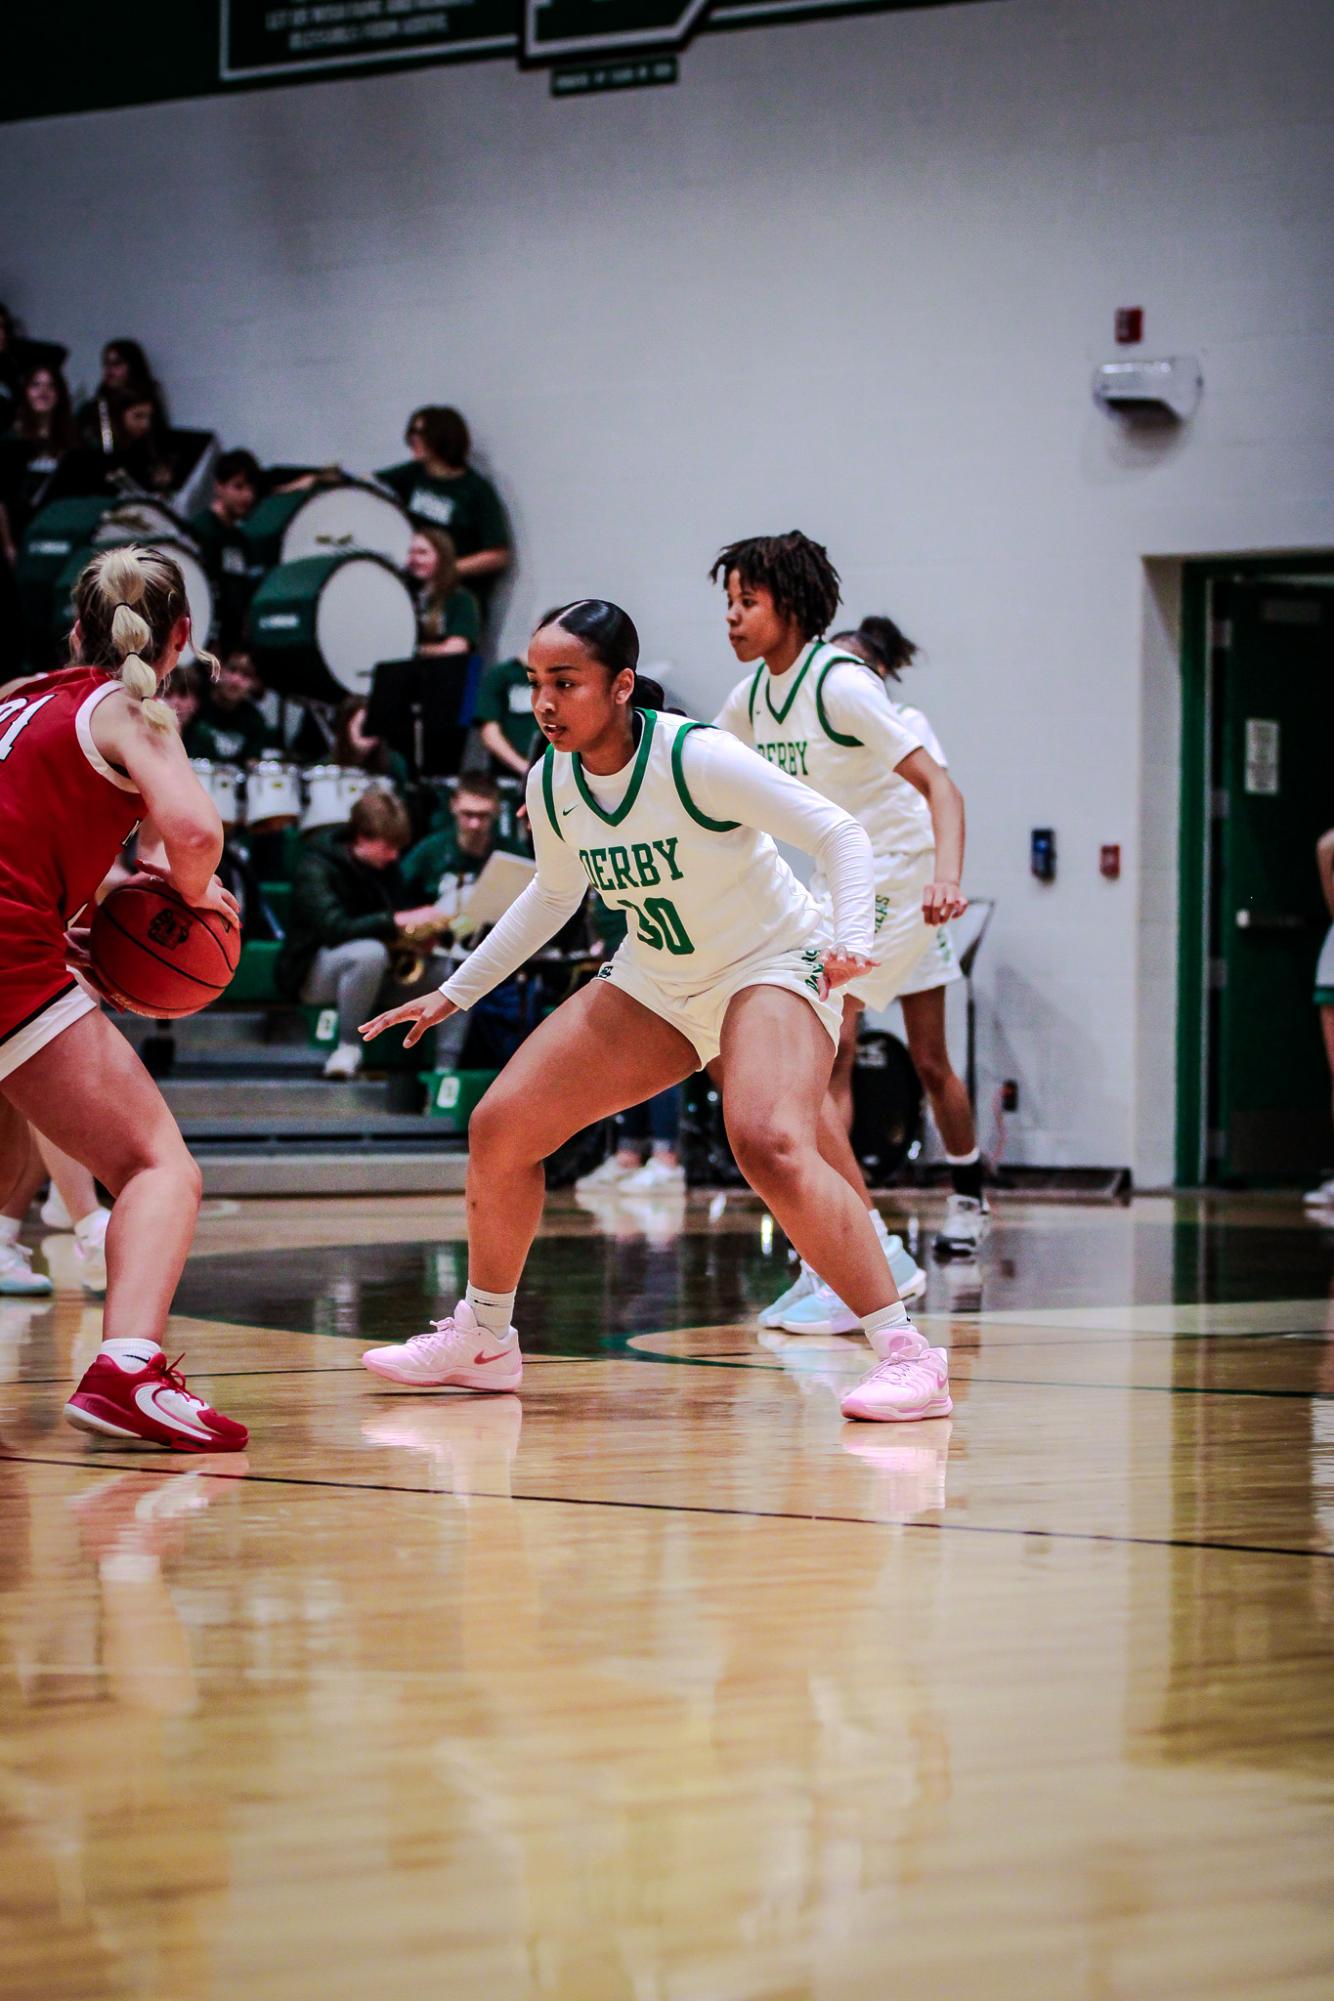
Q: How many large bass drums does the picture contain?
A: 4